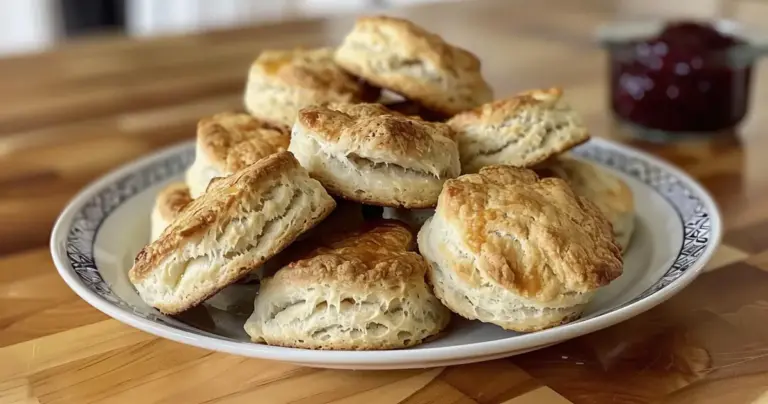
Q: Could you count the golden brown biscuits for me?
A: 10